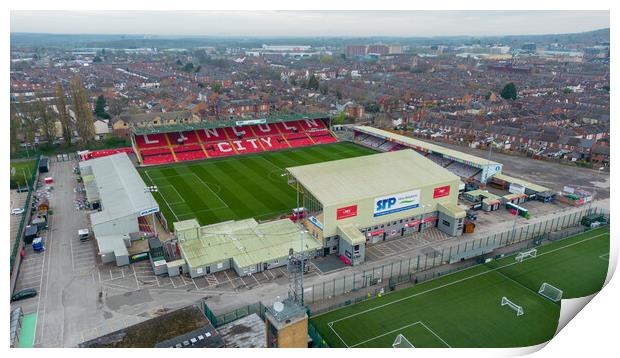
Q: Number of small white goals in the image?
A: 4